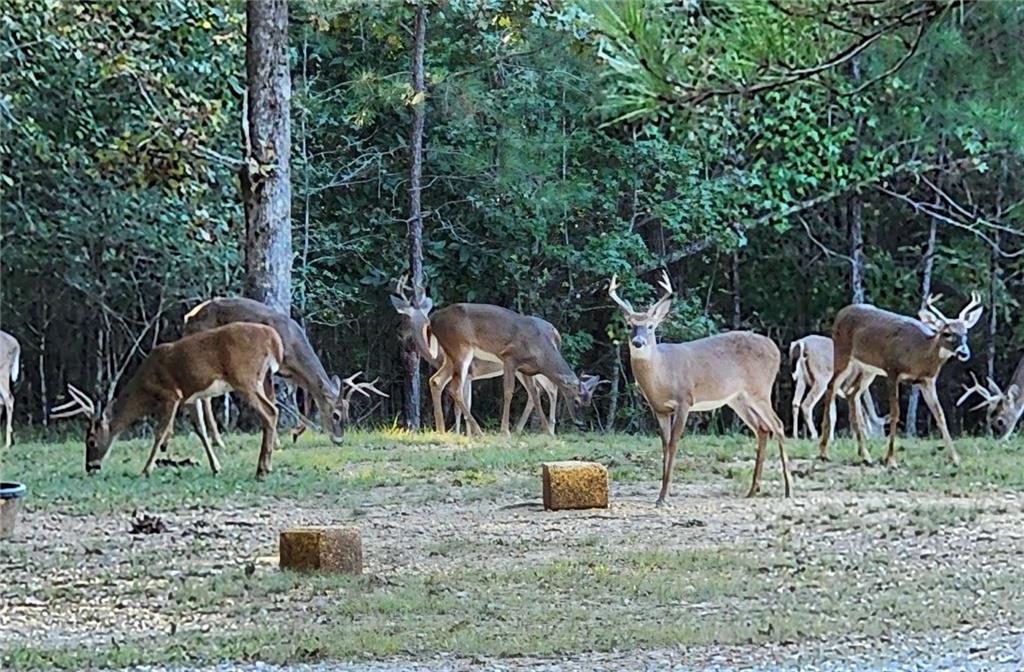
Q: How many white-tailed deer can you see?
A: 9